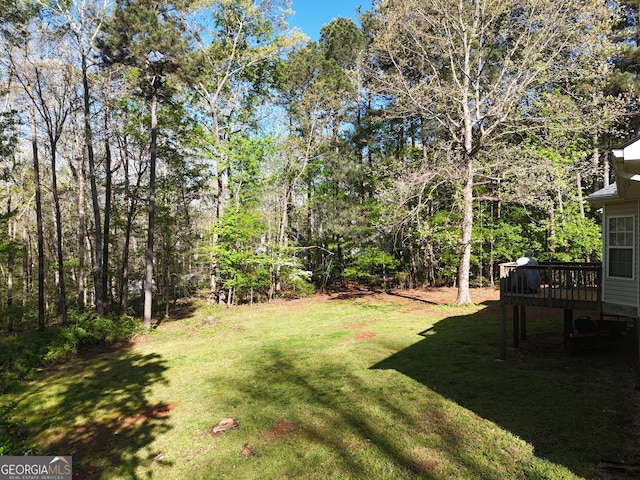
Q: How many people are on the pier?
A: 0